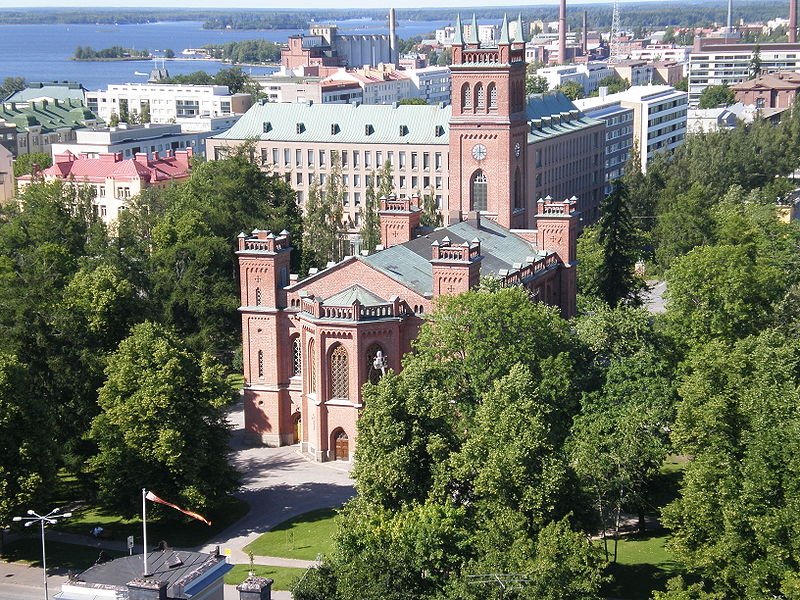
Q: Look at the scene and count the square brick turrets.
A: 4